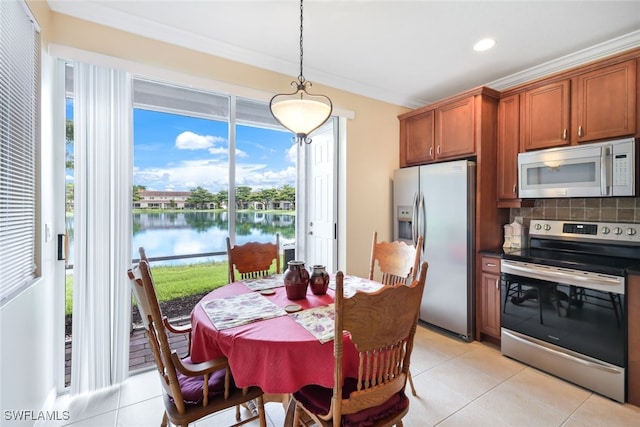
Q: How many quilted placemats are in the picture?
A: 4